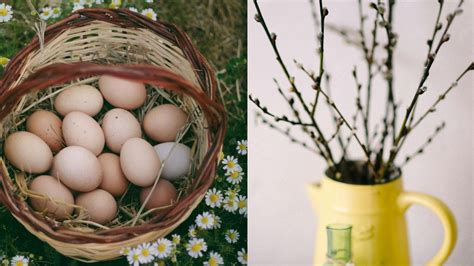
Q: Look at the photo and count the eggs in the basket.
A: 14